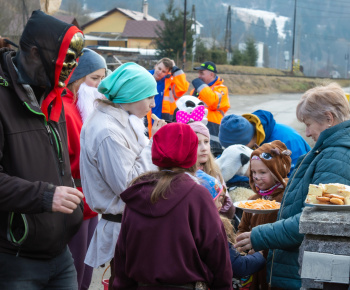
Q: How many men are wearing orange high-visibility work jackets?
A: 2